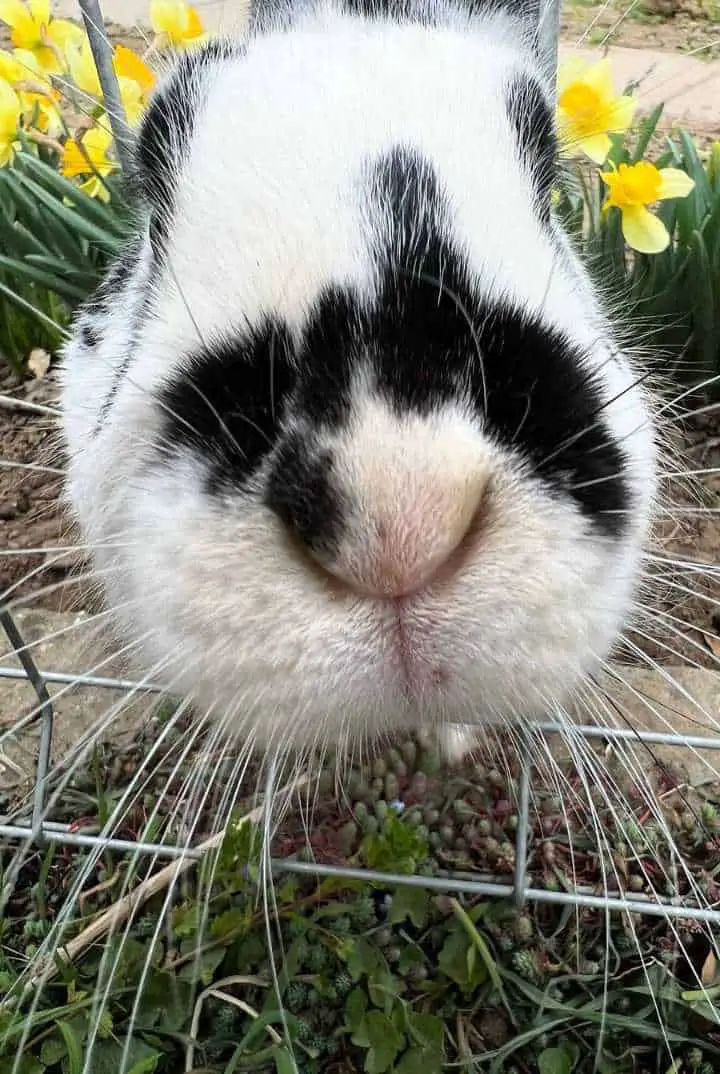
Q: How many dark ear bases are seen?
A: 2